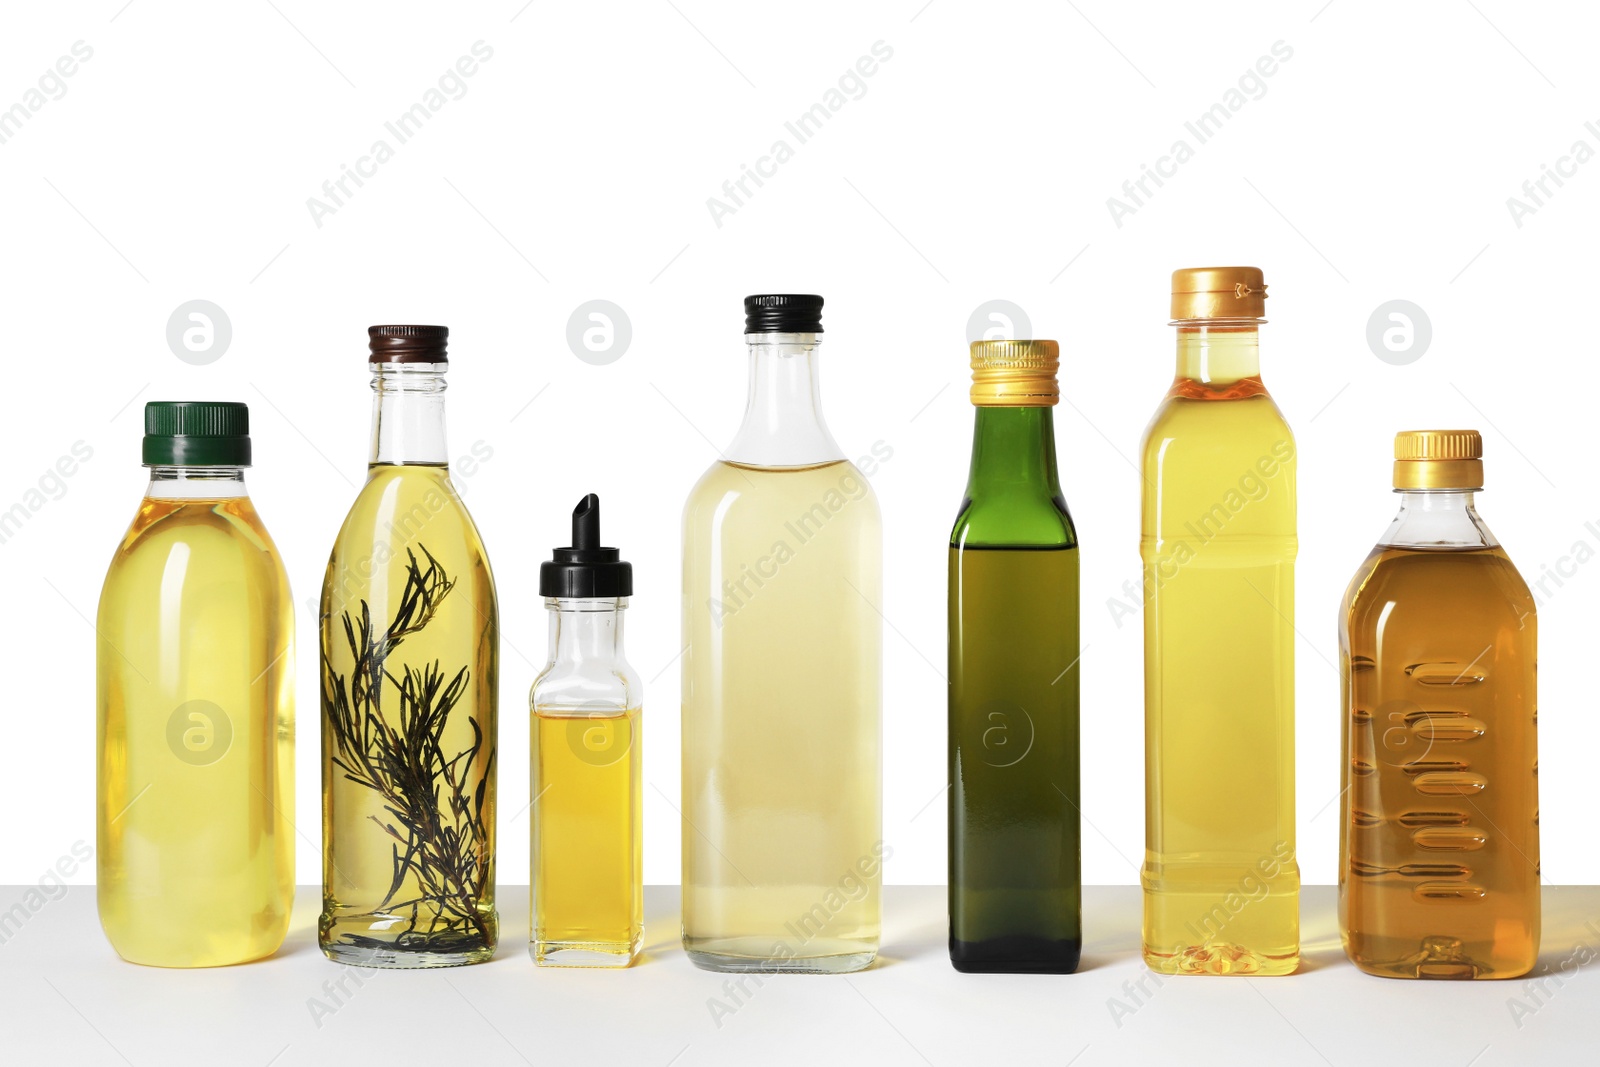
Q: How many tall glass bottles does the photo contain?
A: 3